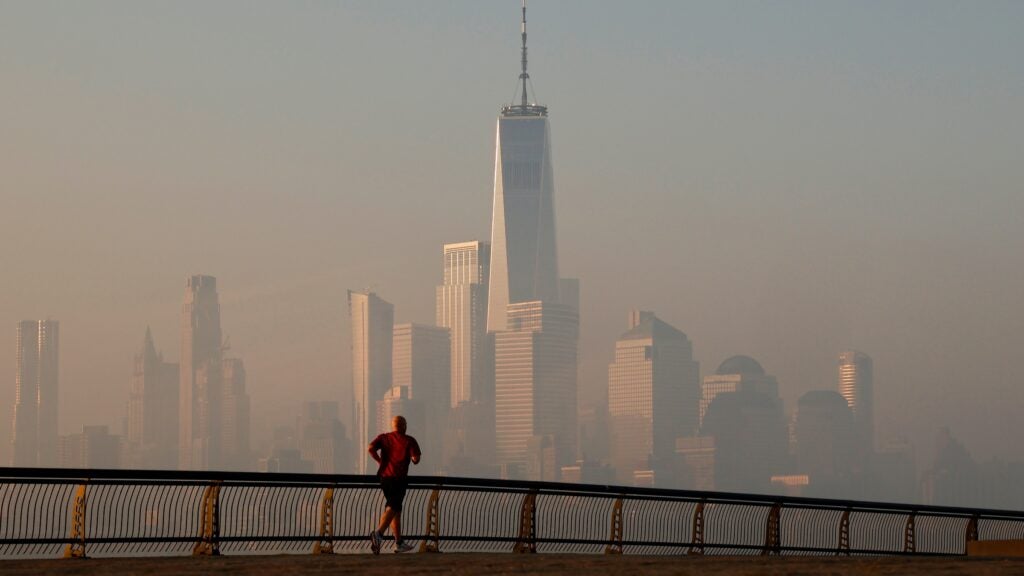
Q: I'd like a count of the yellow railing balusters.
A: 11